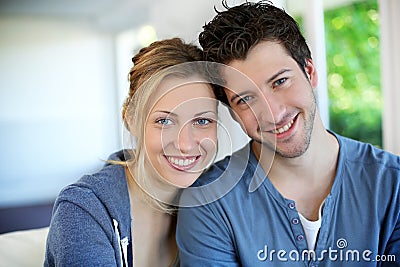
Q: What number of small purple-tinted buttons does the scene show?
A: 3